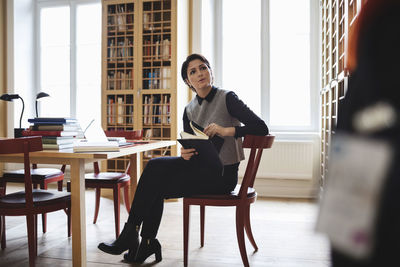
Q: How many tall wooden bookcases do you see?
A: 2